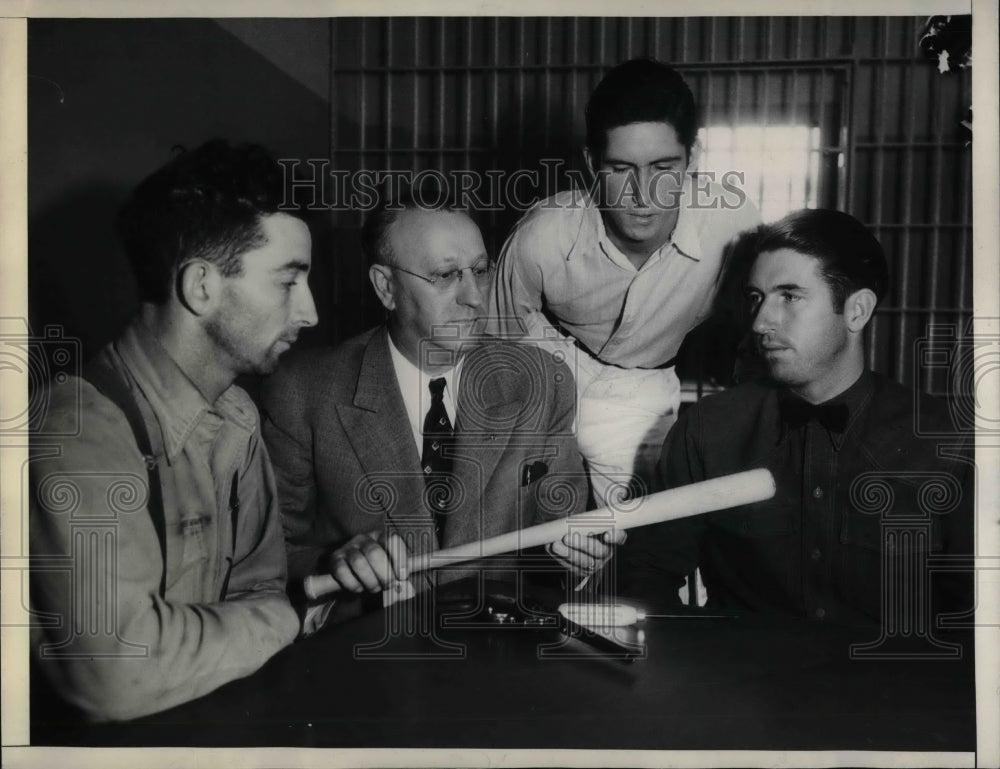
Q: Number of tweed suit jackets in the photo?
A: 1